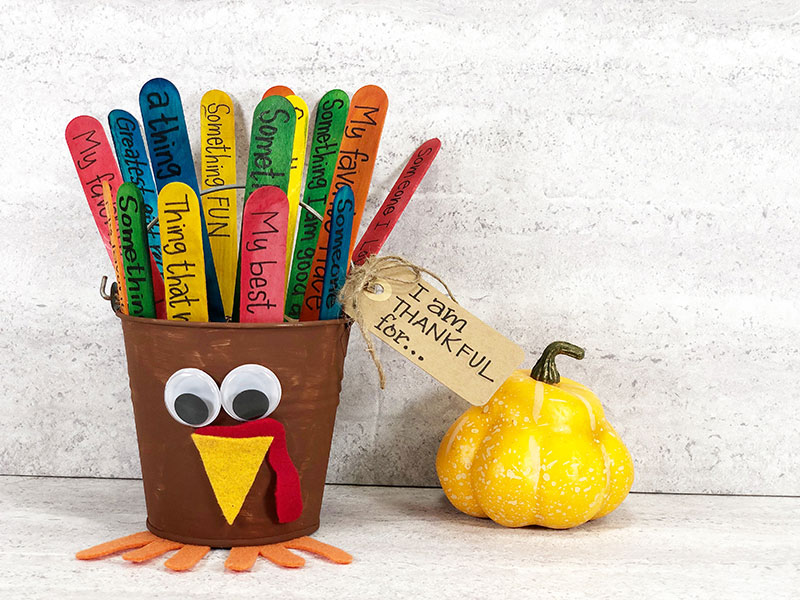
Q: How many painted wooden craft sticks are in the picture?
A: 15